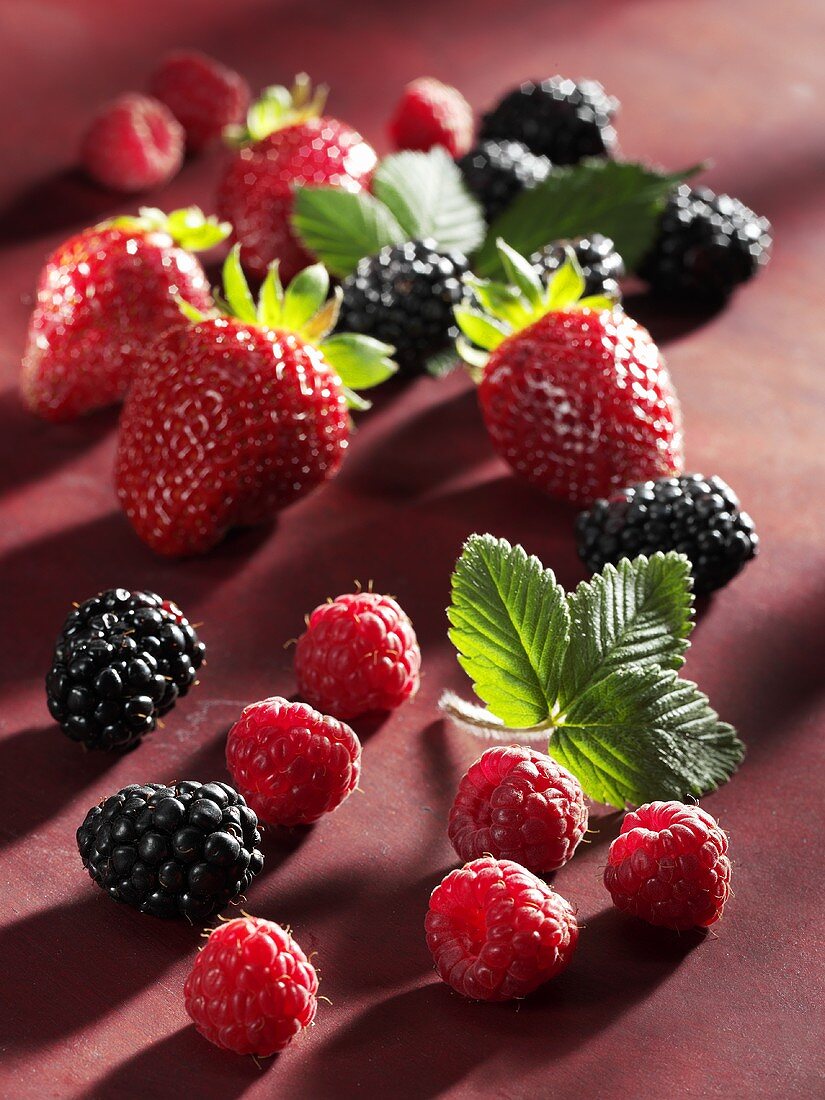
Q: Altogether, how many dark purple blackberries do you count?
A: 8